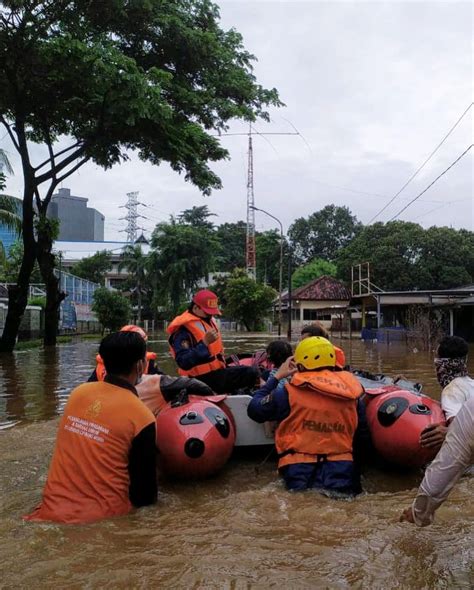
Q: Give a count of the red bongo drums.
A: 0